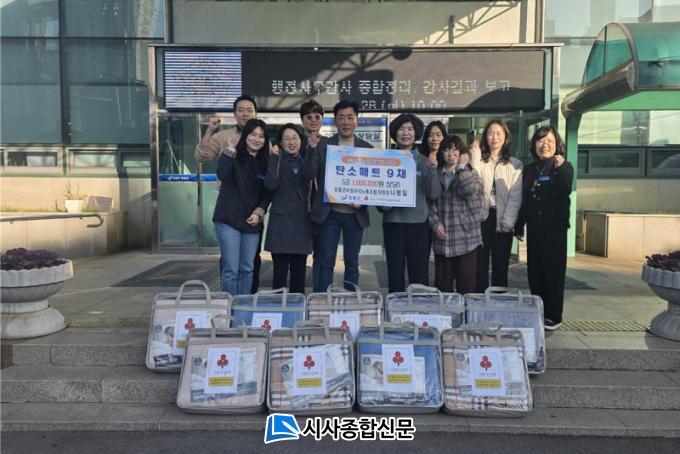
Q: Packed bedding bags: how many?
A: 9